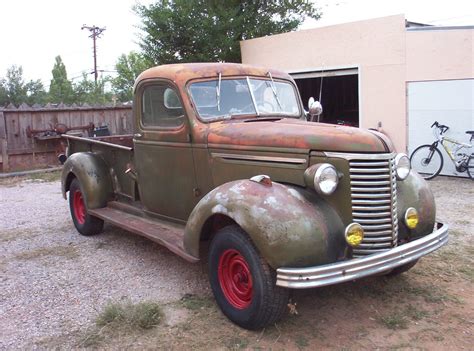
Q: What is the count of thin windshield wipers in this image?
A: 2